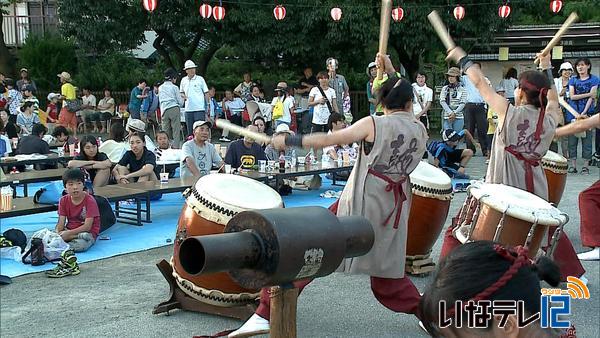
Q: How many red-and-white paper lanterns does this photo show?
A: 9